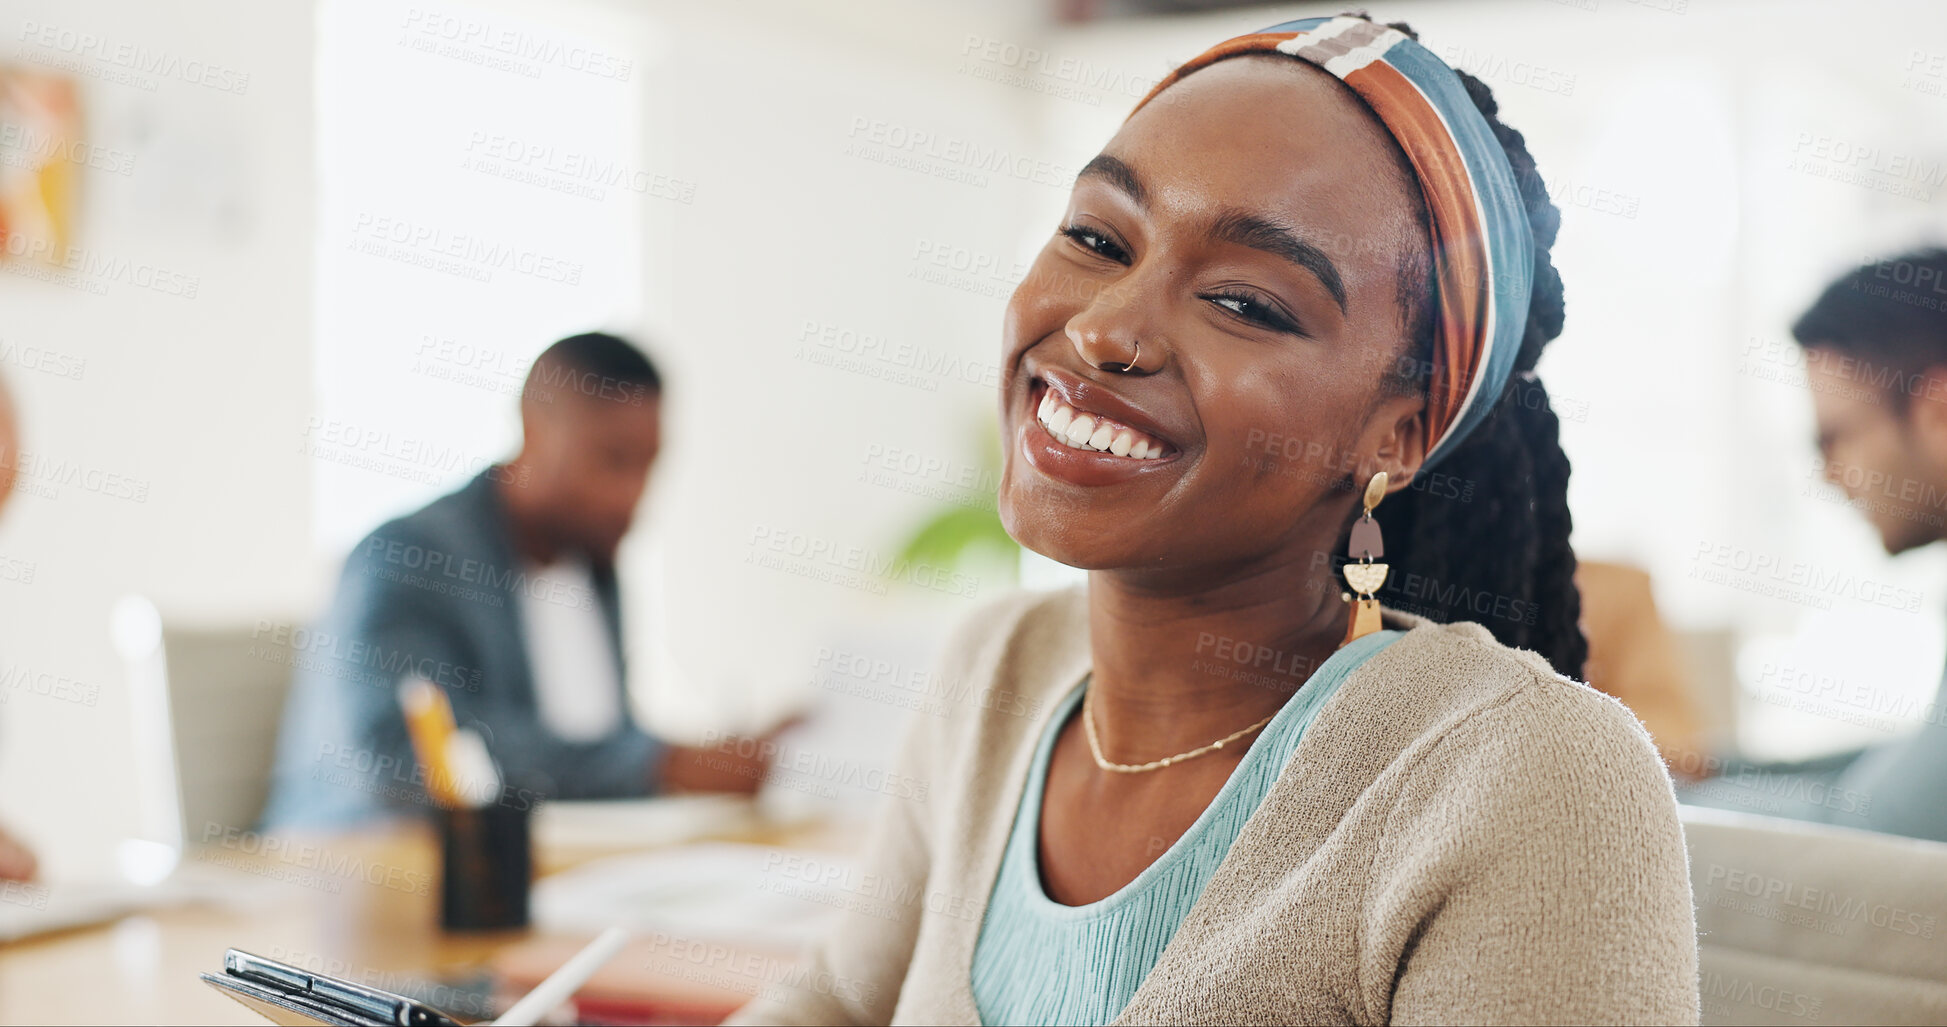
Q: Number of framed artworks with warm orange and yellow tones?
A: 1